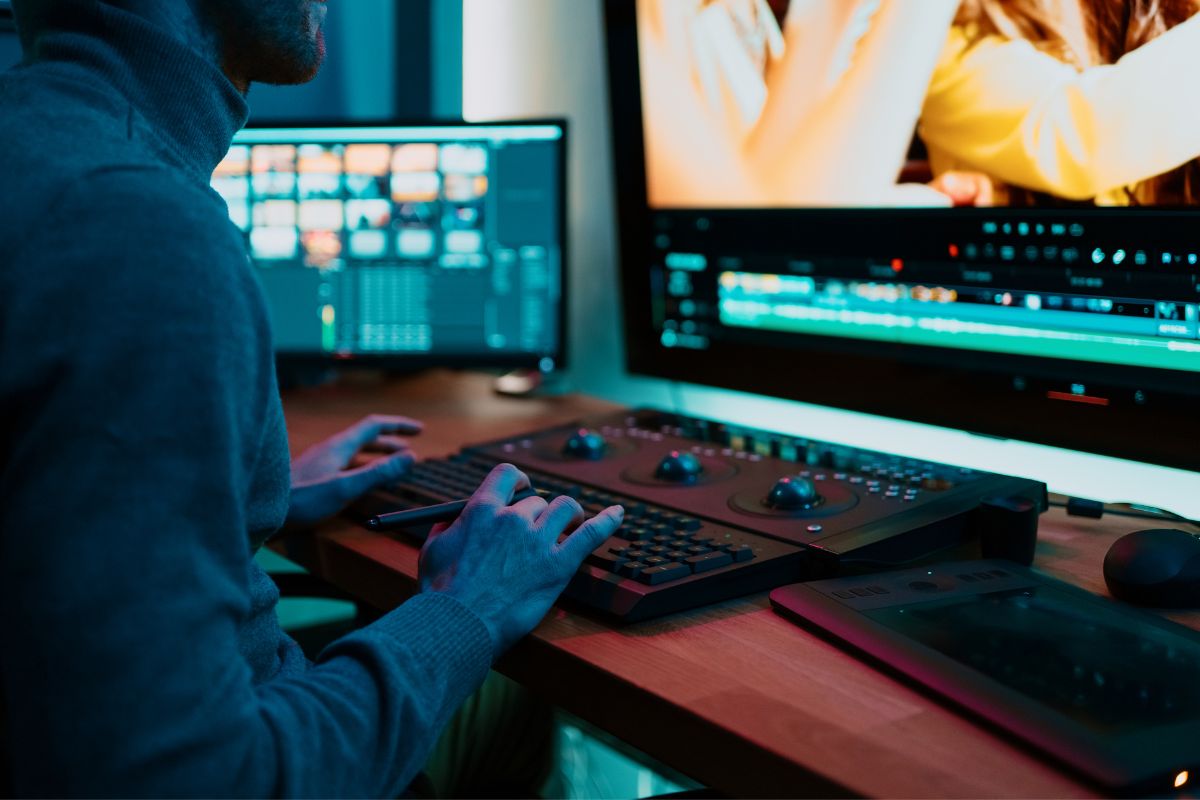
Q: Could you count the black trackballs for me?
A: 3